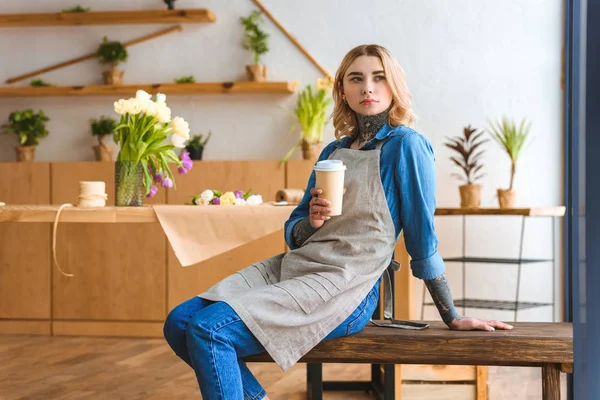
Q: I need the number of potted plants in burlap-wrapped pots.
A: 7